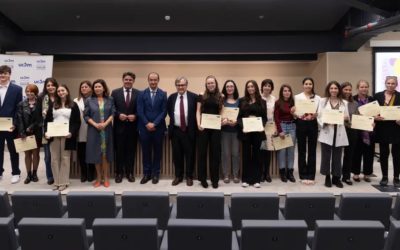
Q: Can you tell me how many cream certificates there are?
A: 13